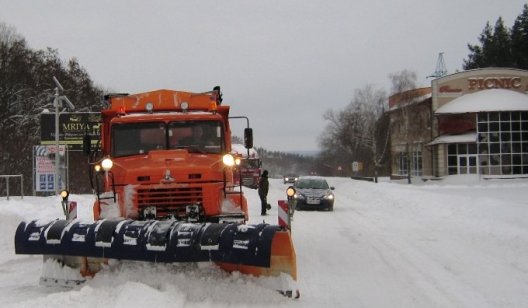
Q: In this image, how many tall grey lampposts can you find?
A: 1